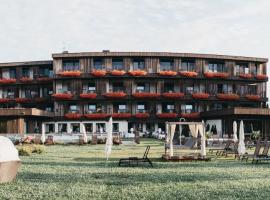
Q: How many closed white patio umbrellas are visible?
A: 5